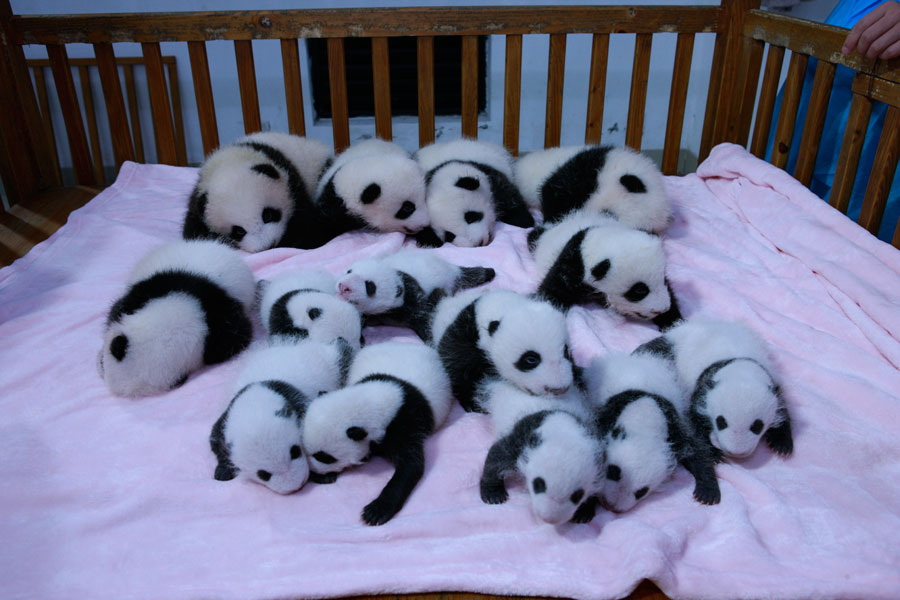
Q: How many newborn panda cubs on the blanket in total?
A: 14